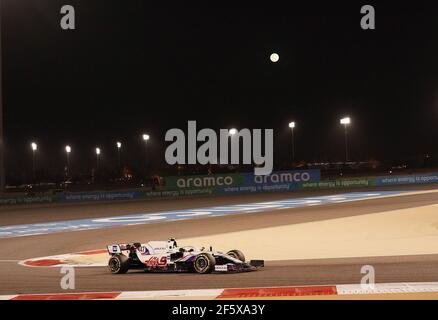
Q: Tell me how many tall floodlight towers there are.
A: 8